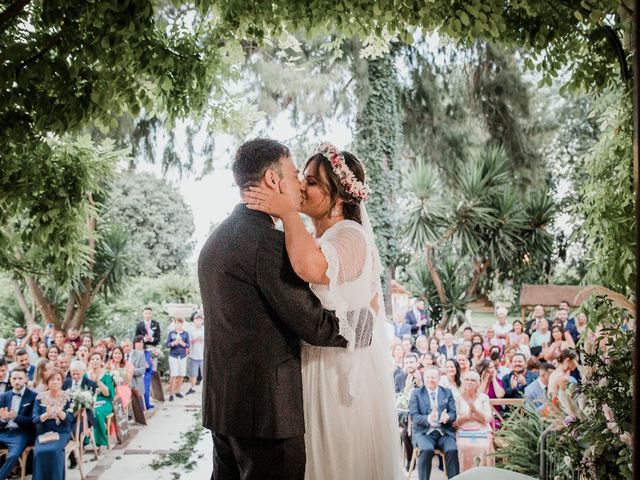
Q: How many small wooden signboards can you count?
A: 3